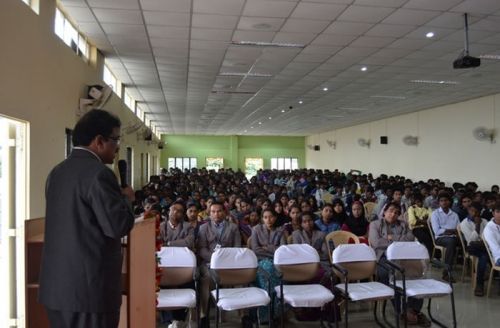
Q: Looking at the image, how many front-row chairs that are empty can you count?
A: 5